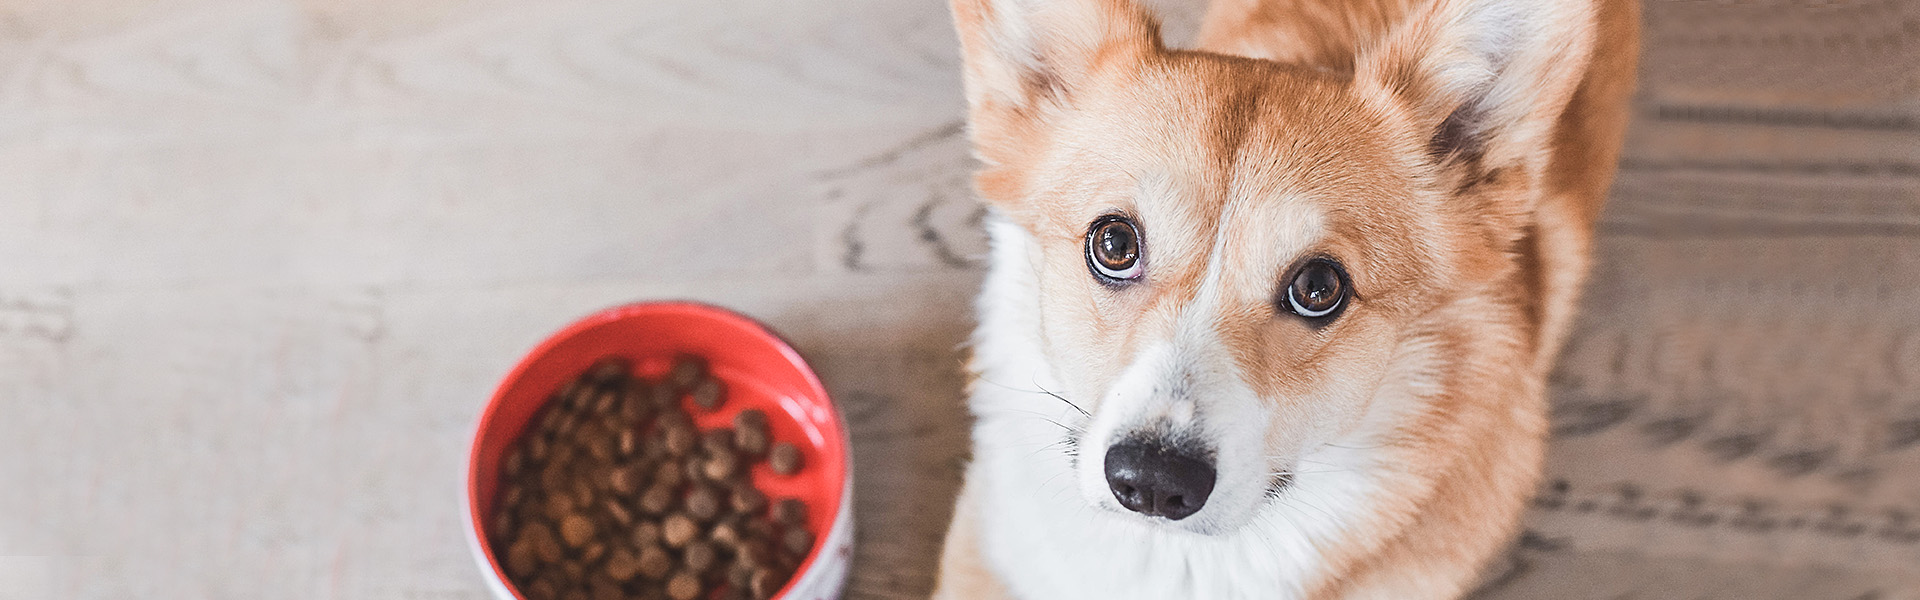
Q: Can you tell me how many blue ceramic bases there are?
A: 0